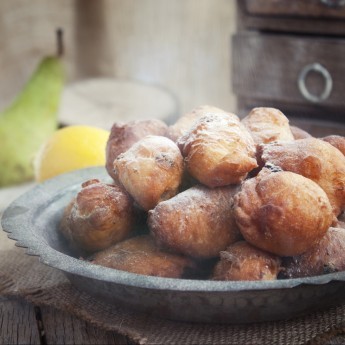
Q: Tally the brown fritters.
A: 14